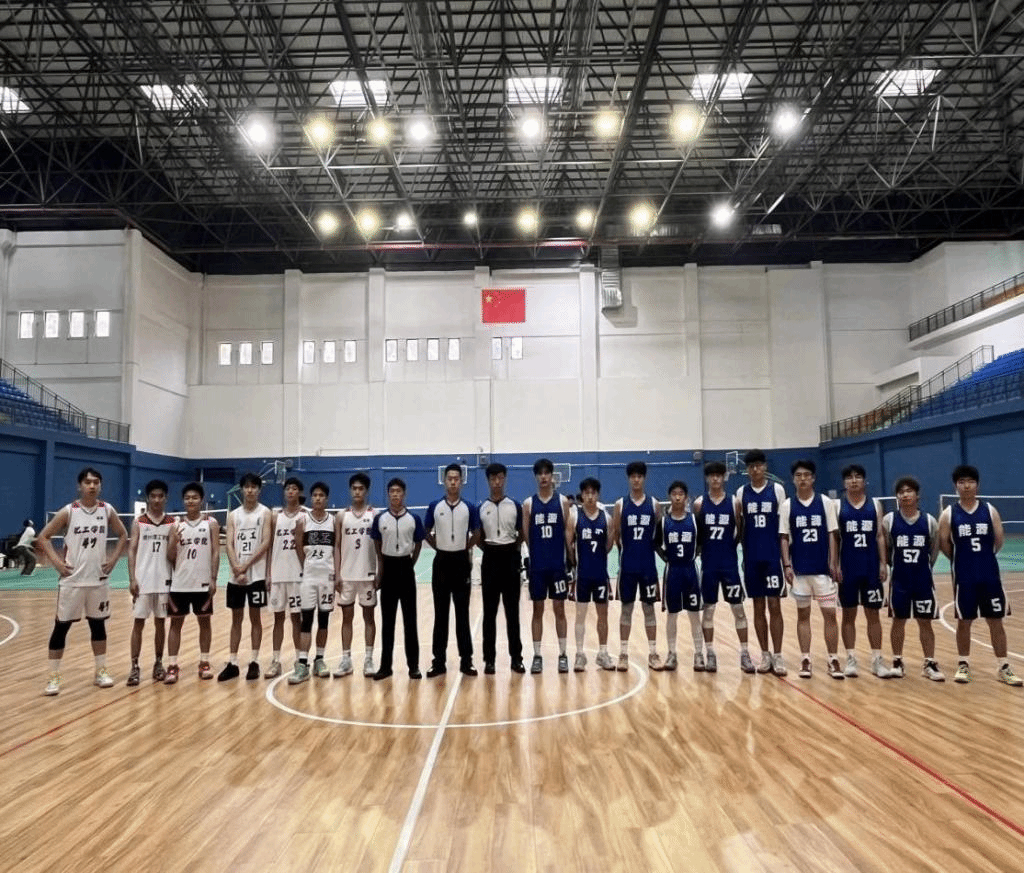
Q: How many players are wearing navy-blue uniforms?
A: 10